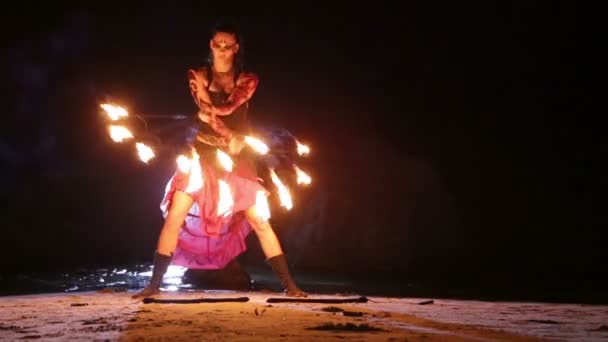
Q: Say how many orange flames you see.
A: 12